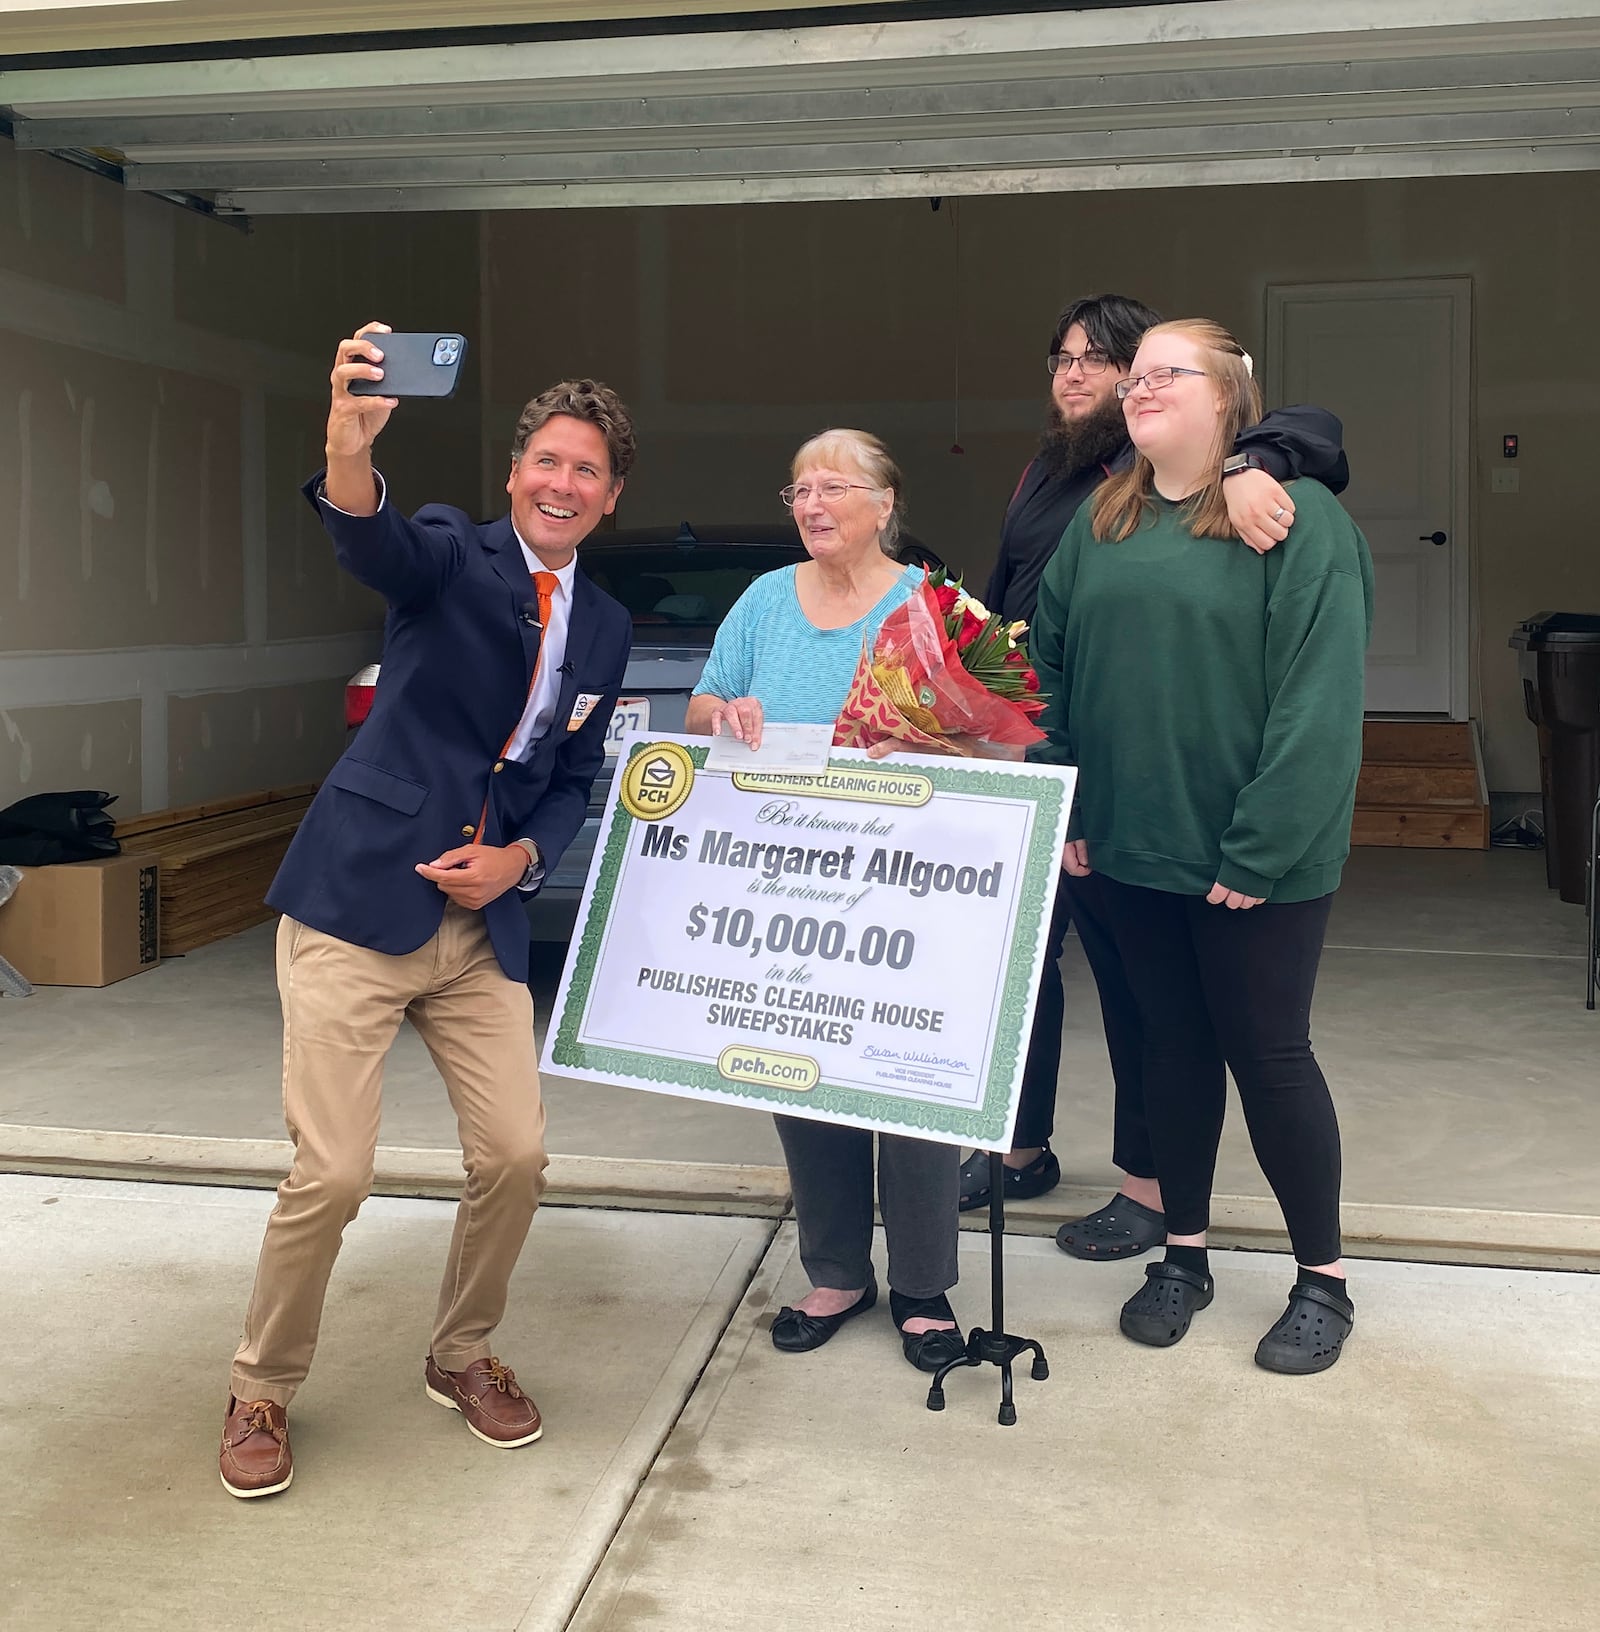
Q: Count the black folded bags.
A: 1